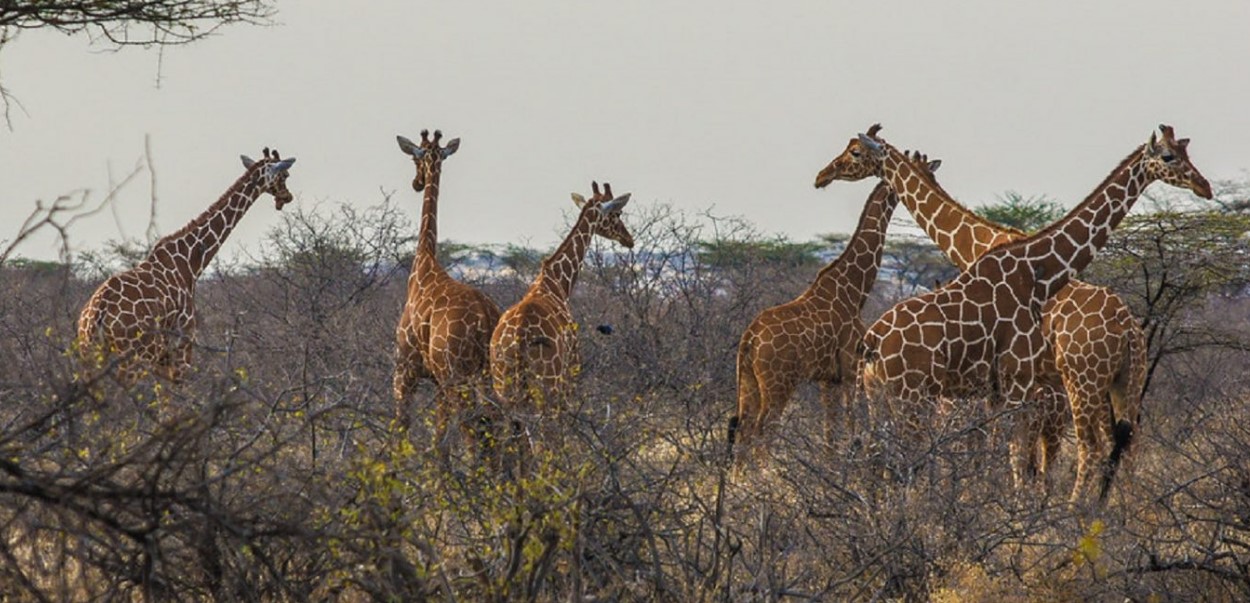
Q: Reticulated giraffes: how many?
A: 6